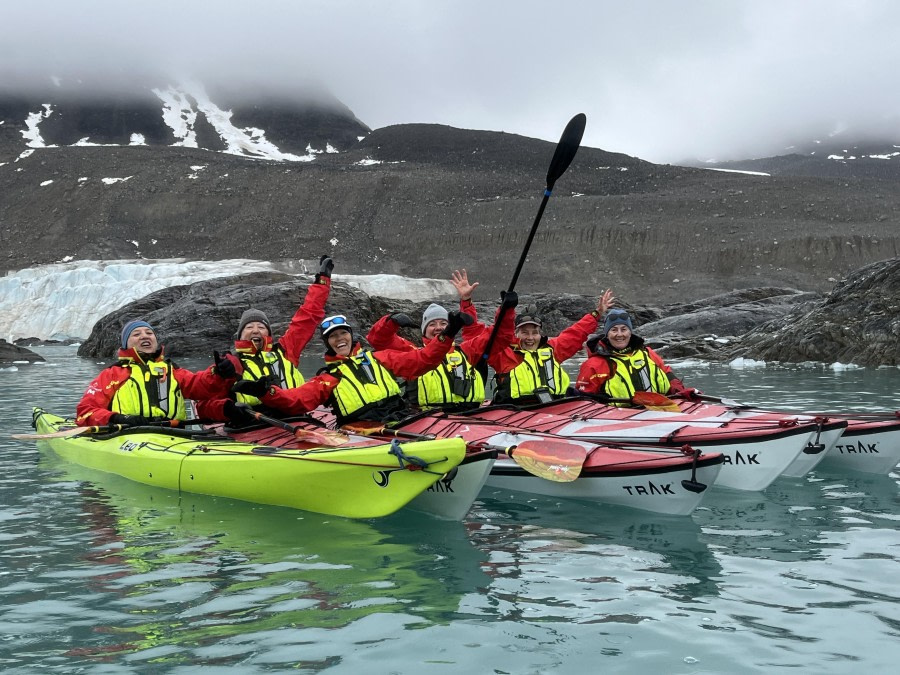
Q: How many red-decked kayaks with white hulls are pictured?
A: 5